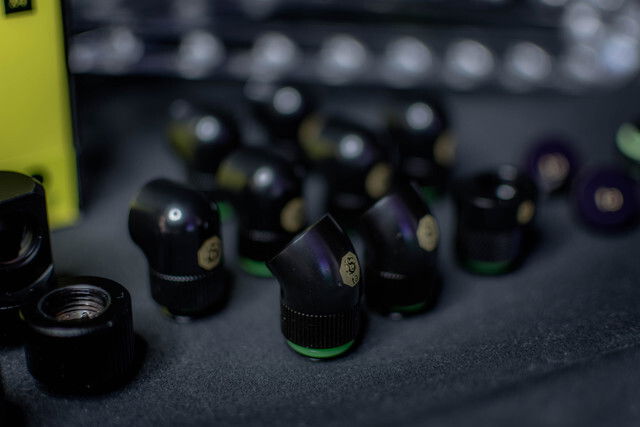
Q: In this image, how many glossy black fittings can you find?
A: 11